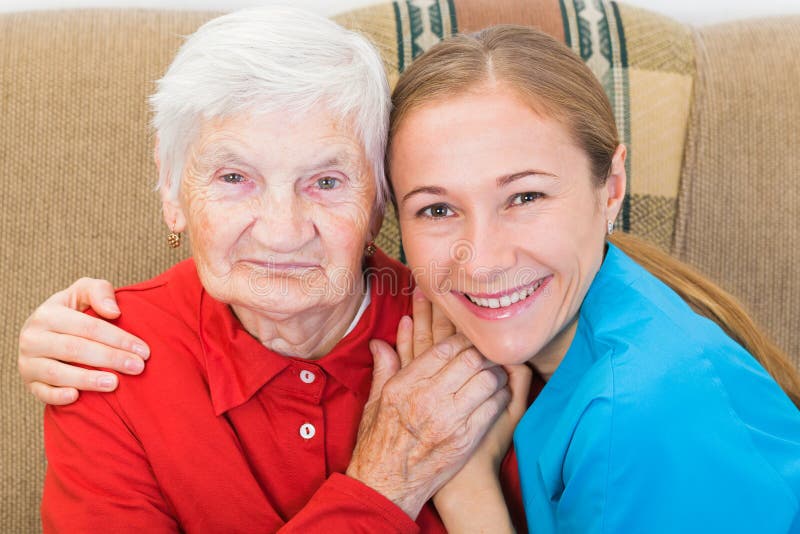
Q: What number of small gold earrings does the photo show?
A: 2